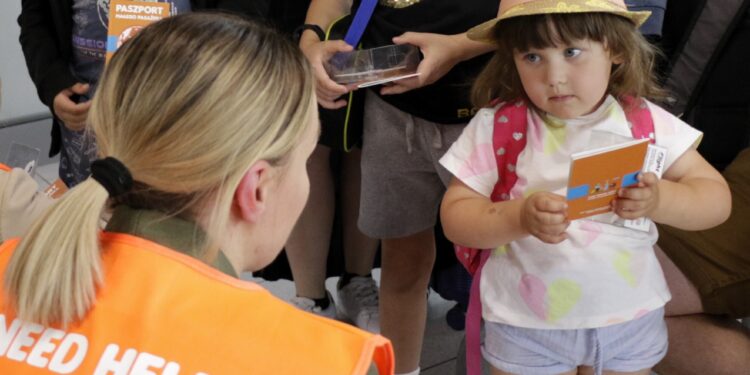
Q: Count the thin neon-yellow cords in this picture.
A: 1